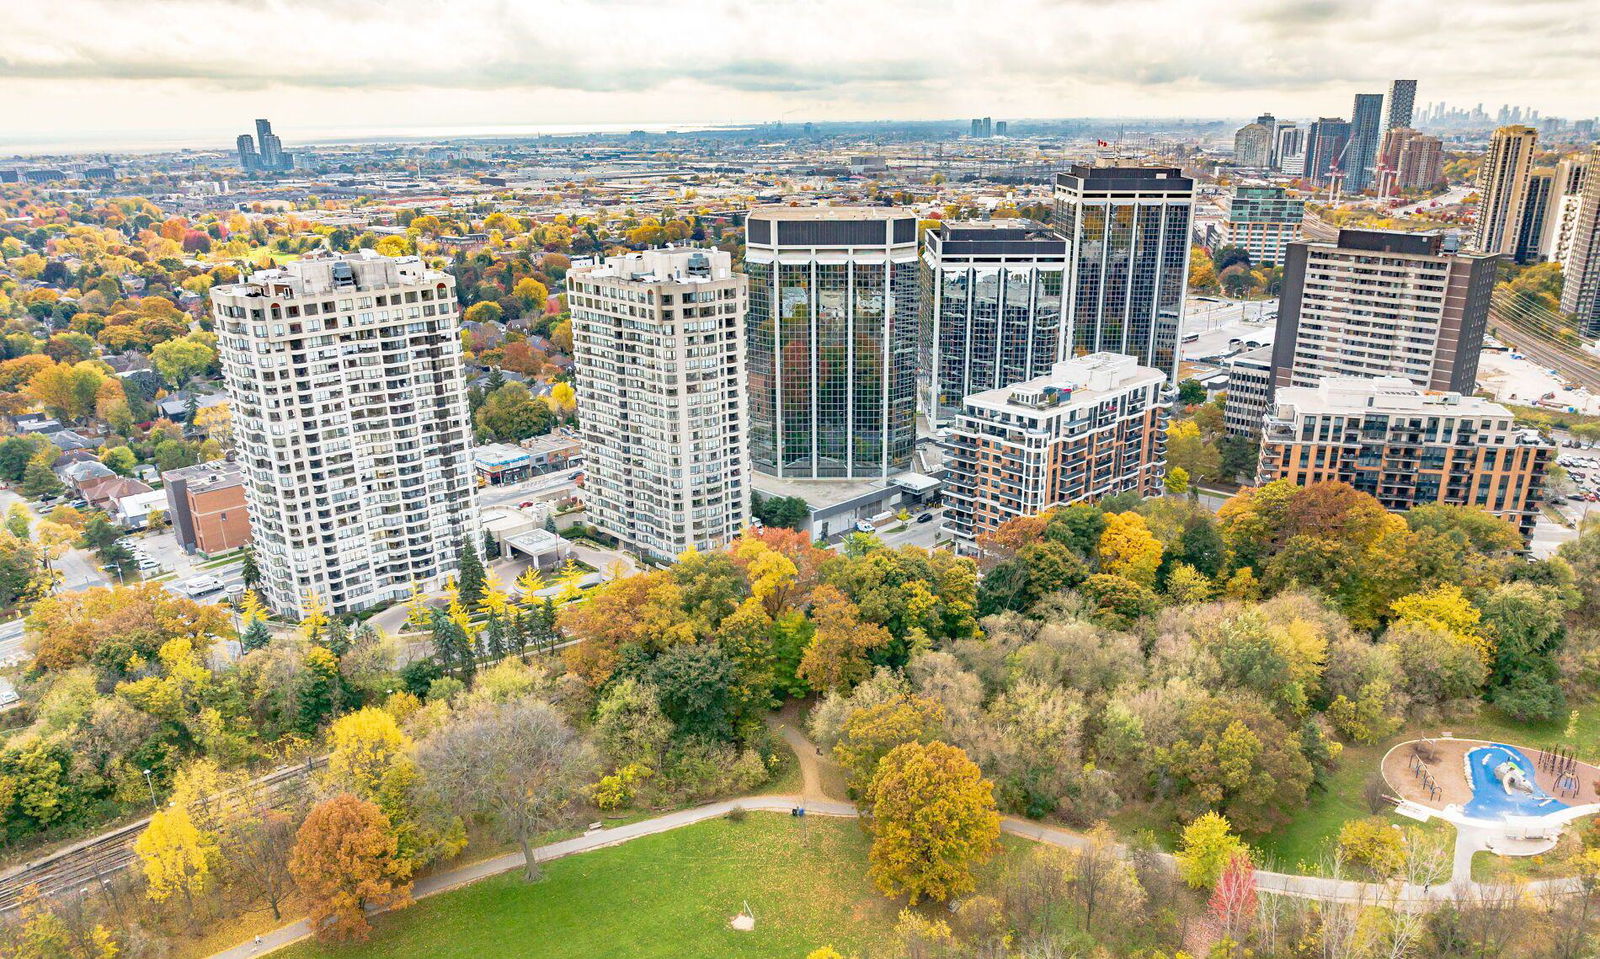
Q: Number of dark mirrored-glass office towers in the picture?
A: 3